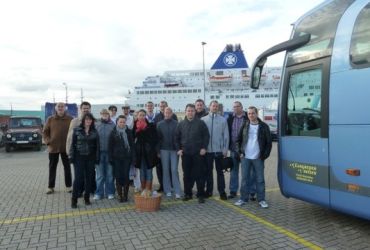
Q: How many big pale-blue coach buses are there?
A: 1